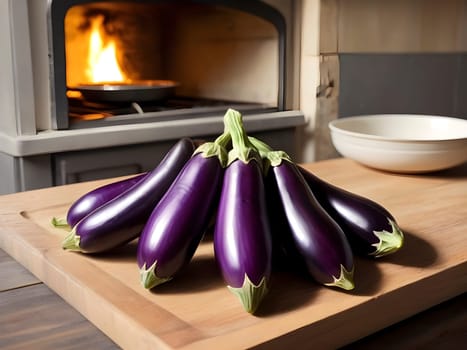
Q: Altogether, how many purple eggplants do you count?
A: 6